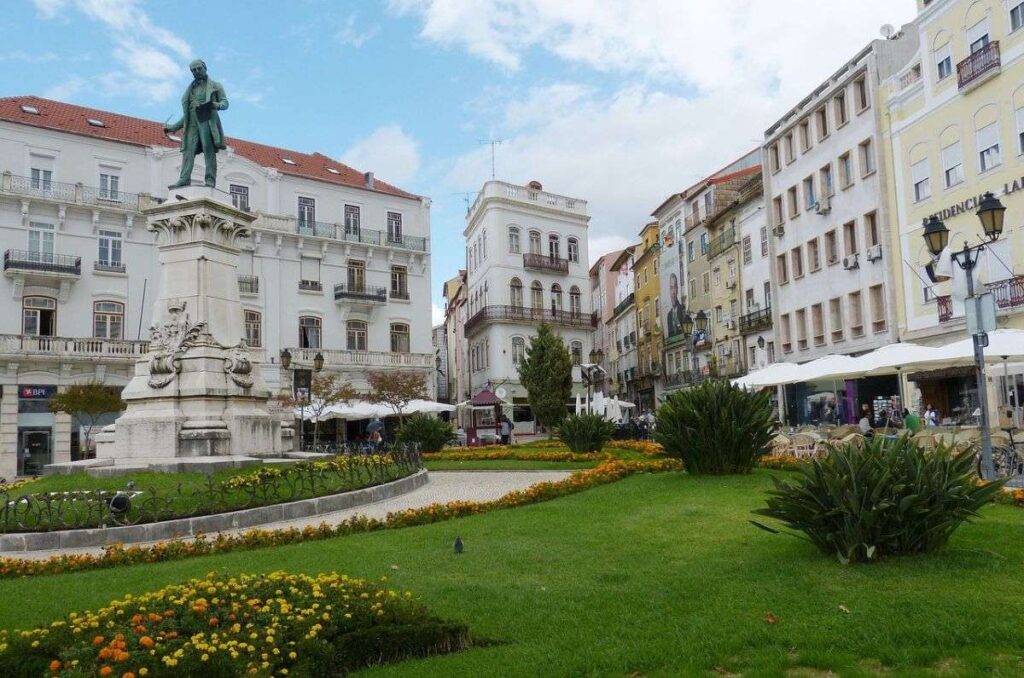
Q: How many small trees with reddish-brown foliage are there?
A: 2